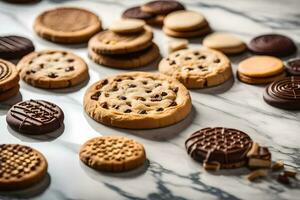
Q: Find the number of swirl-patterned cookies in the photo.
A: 2